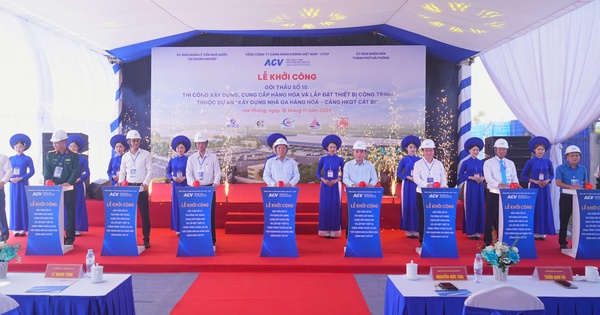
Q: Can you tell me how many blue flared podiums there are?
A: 8